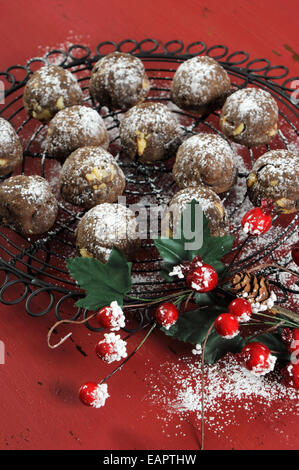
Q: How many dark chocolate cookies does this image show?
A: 13